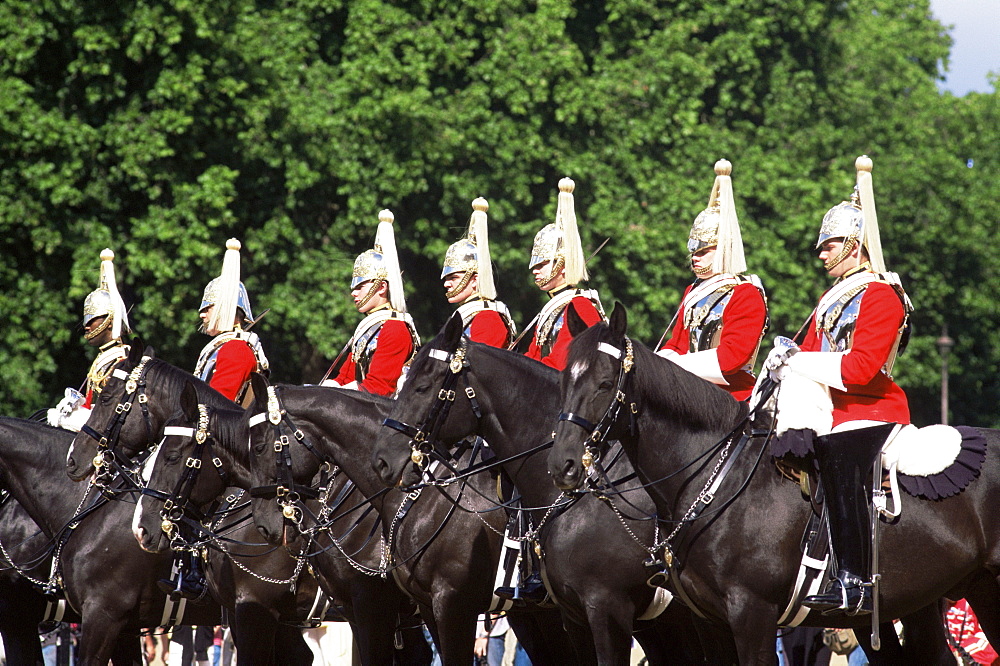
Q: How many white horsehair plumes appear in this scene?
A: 7